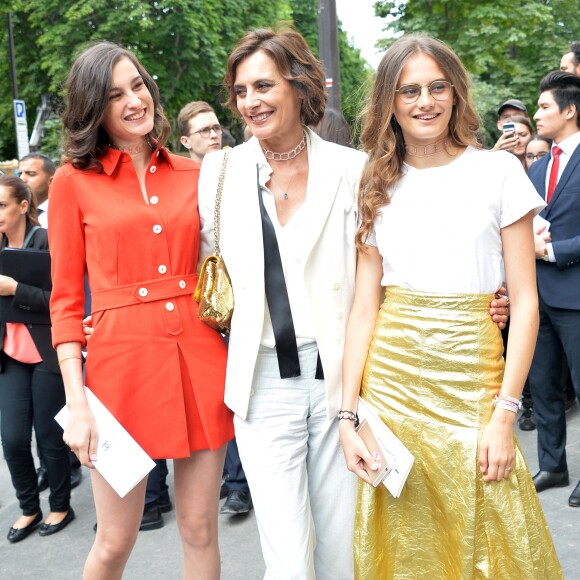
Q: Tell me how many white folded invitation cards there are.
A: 2